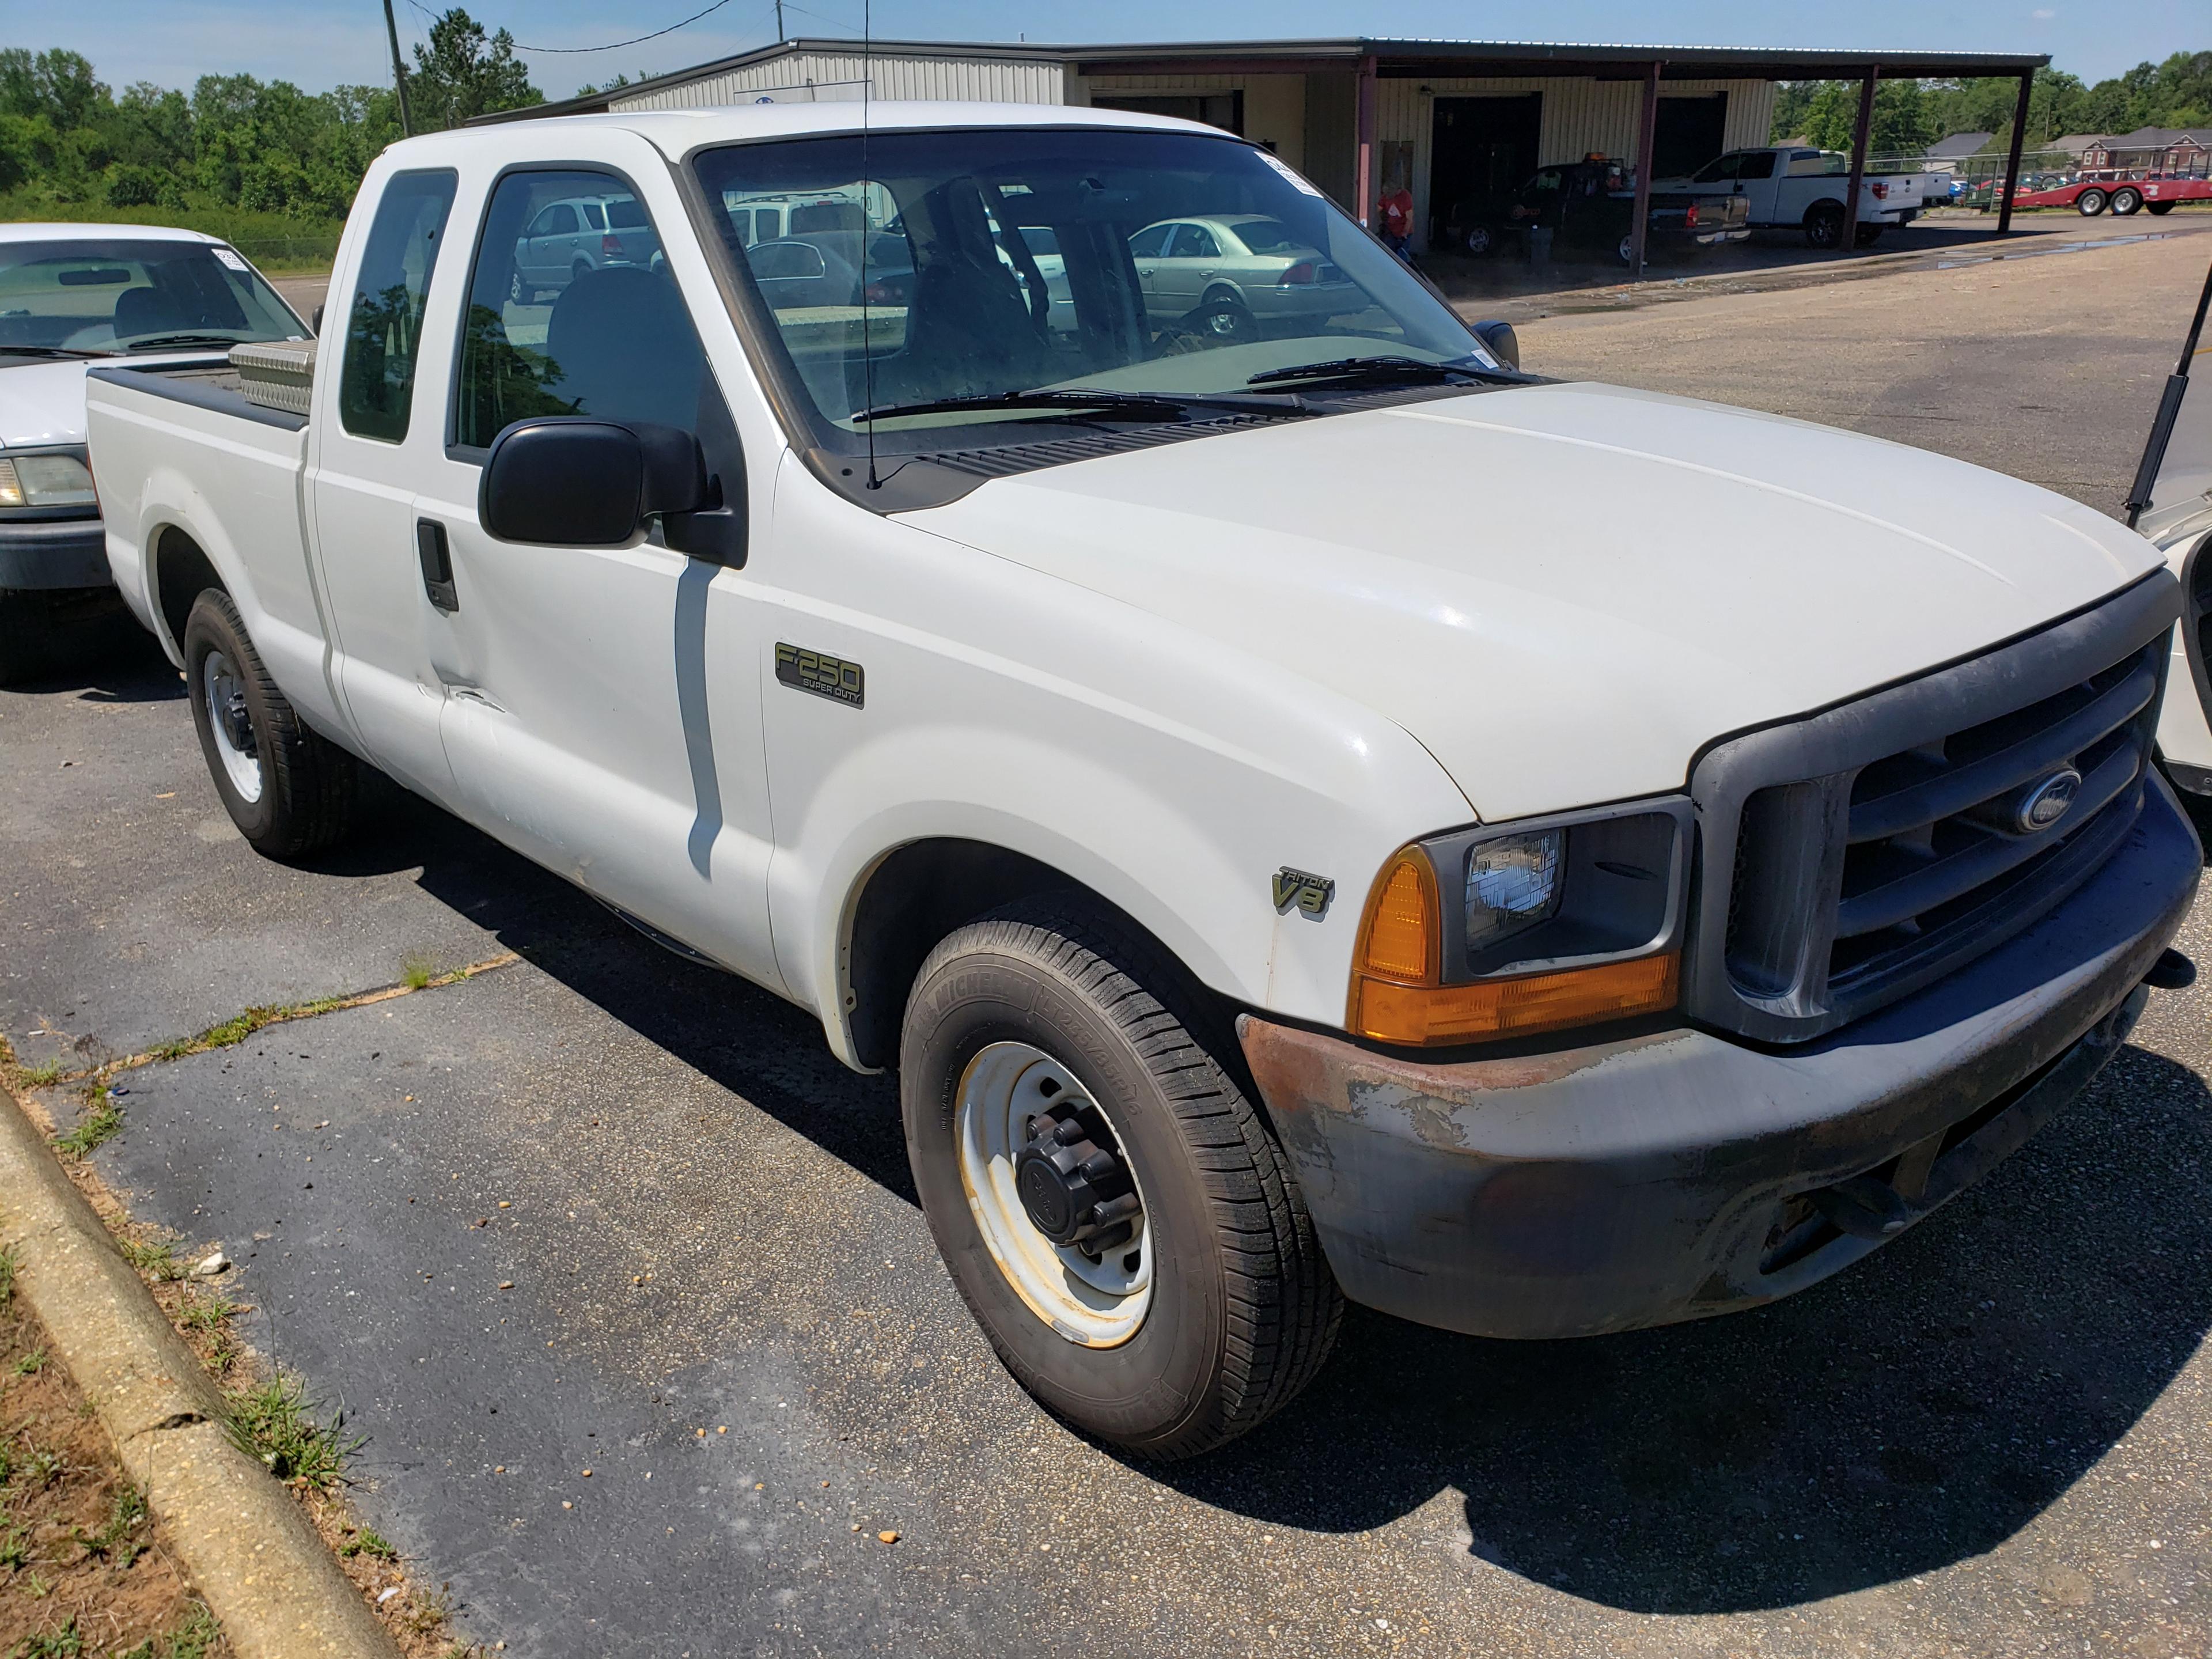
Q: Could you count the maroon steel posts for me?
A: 4